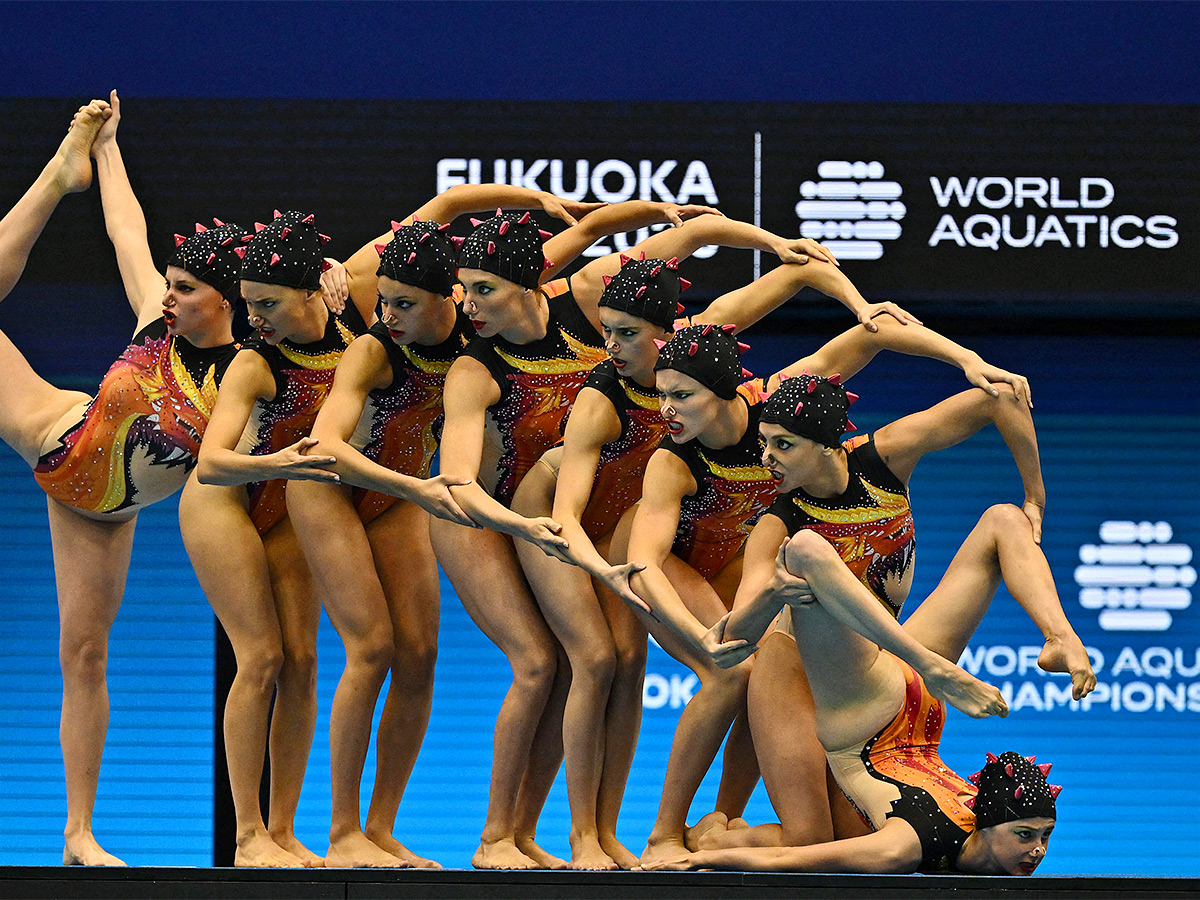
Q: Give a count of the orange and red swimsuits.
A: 8